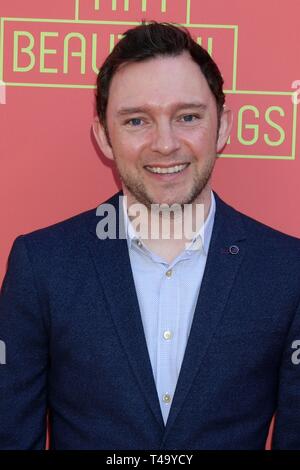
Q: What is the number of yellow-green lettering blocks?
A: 3